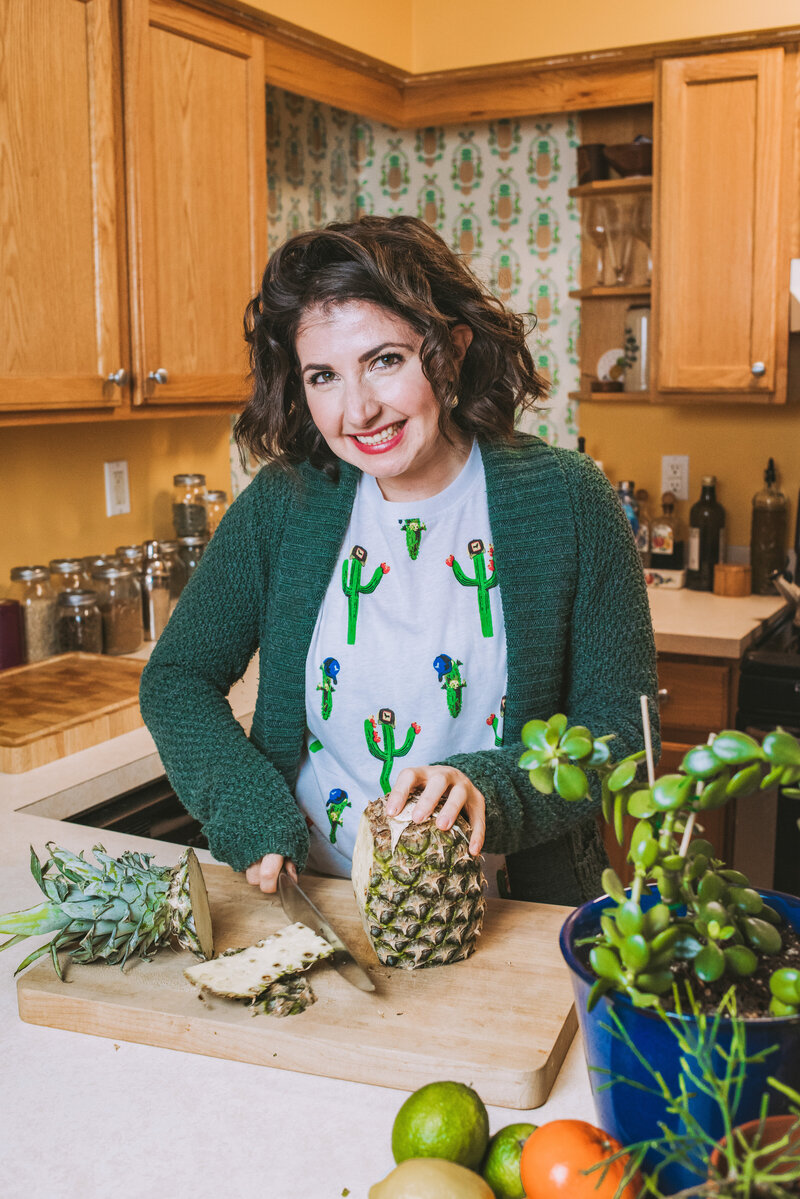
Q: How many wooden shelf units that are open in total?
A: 1